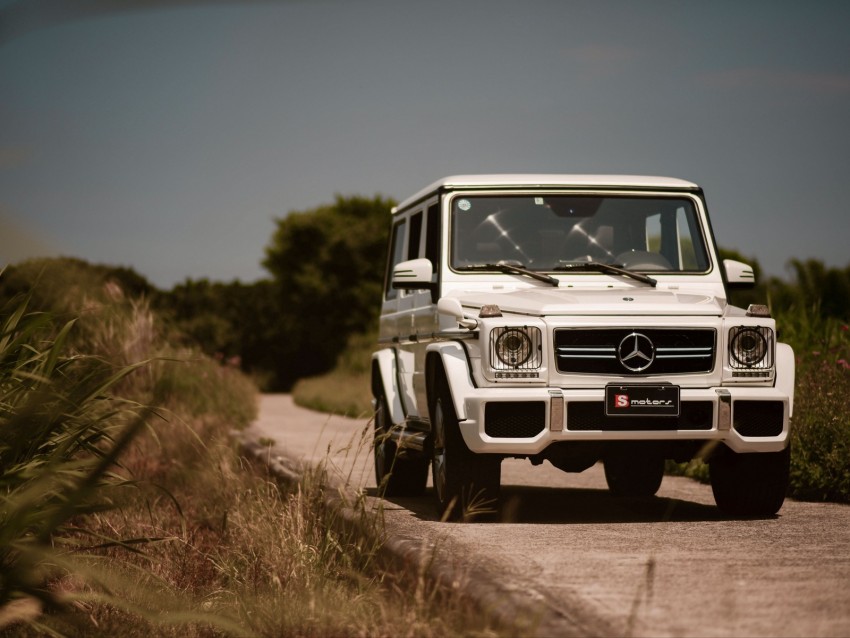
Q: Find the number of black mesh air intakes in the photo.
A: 3